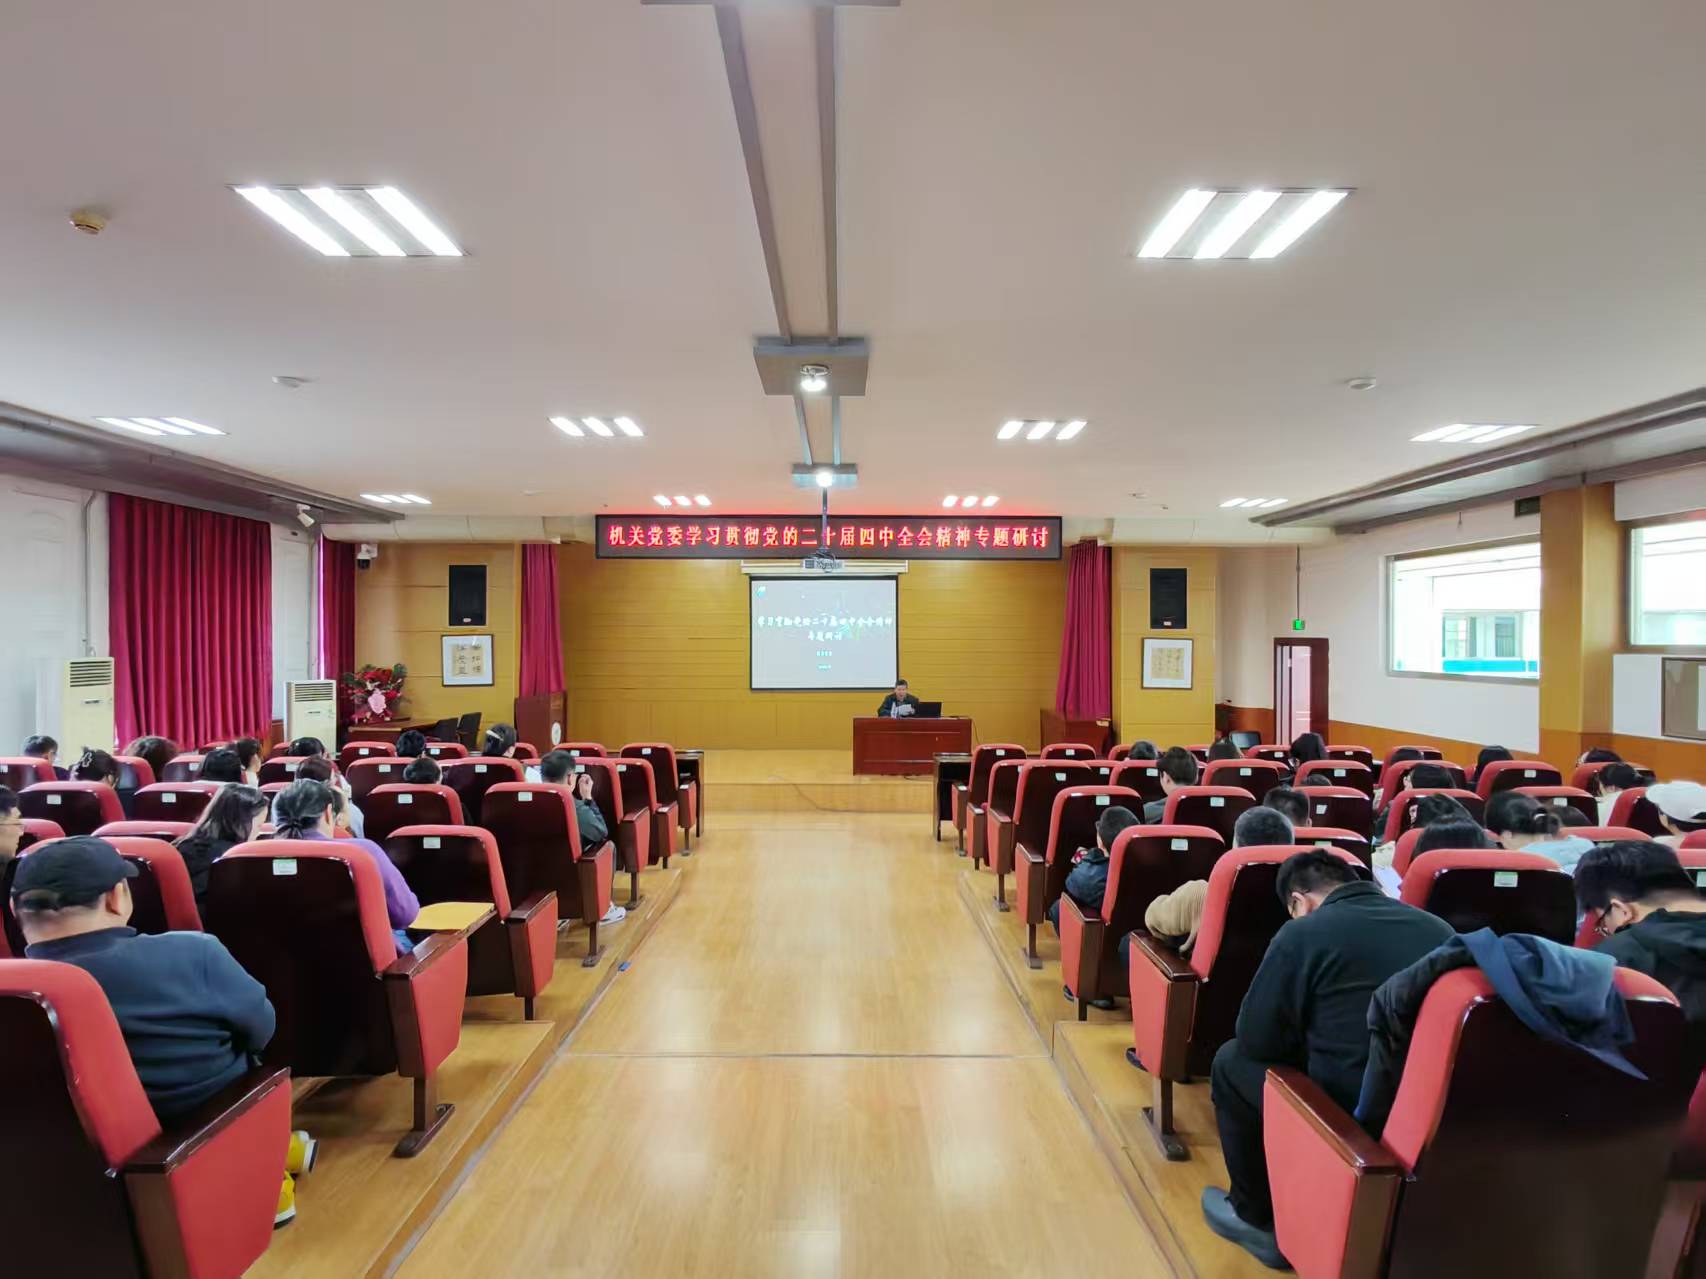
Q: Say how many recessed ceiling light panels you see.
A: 10